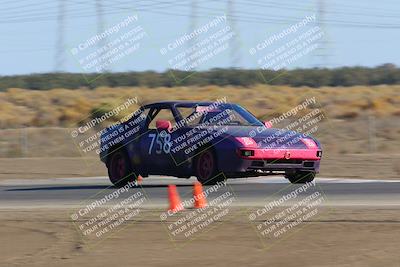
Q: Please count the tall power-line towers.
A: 5